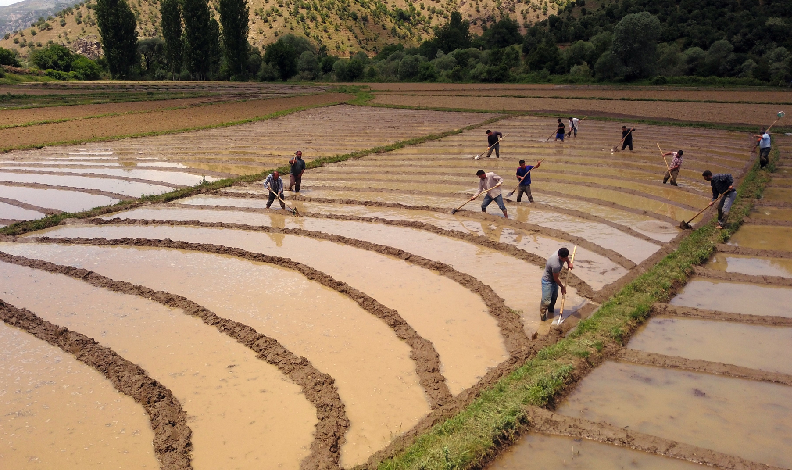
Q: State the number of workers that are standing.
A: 12